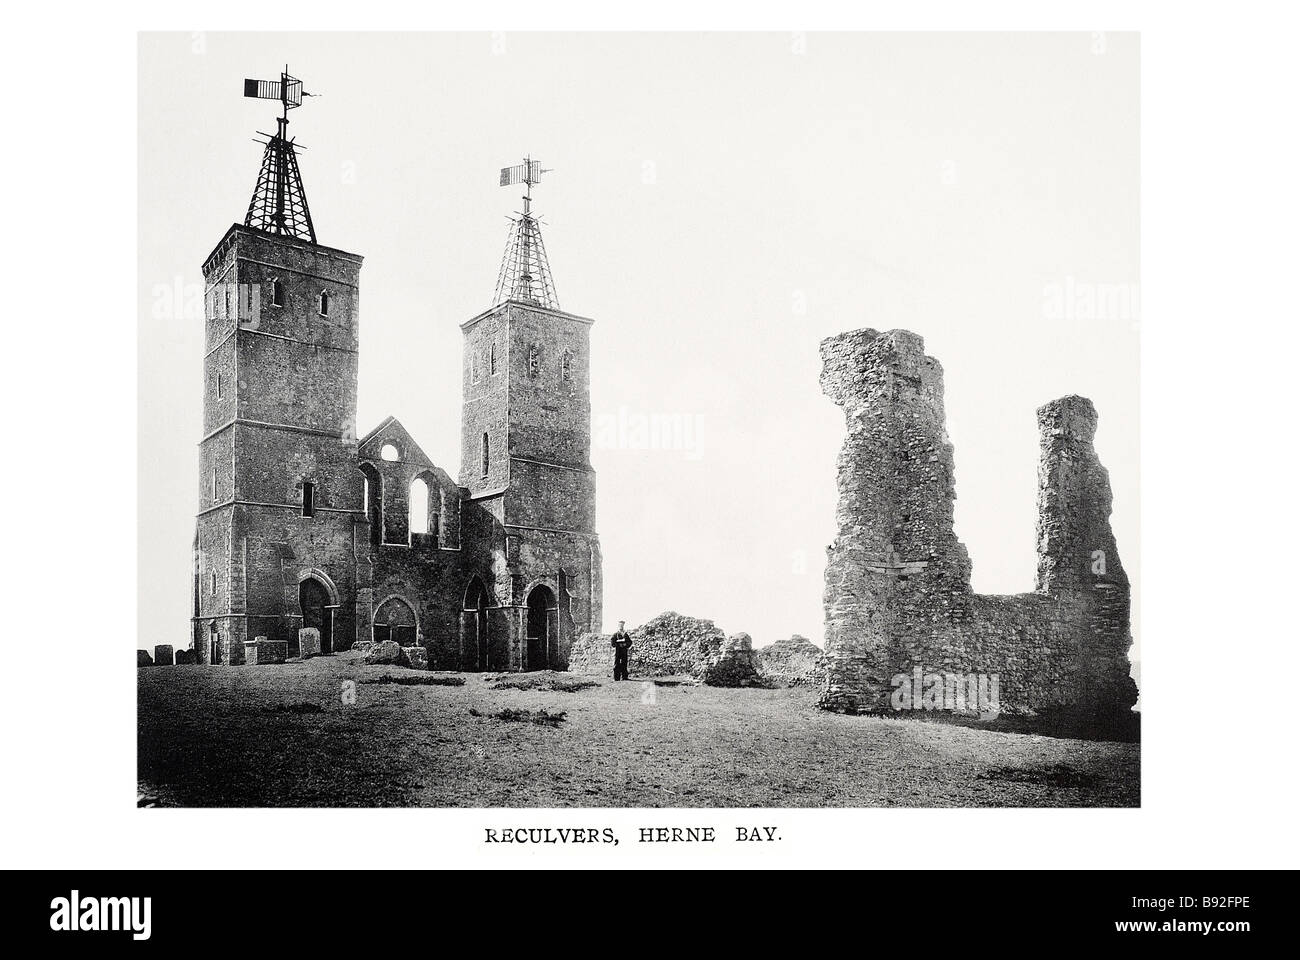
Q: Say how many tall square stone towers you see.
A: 2